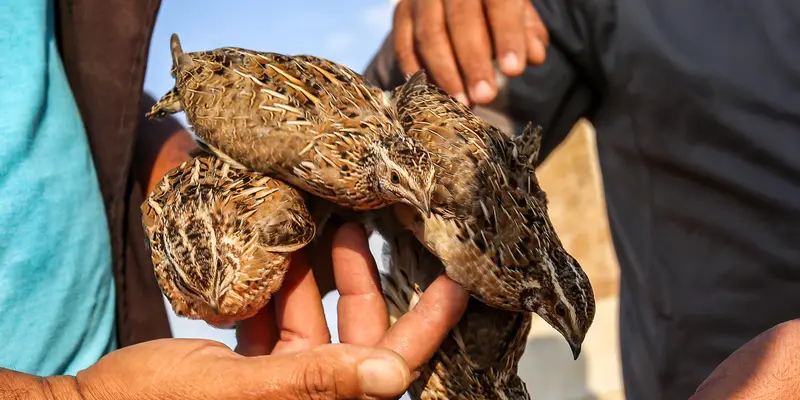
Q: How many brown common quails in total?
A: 4